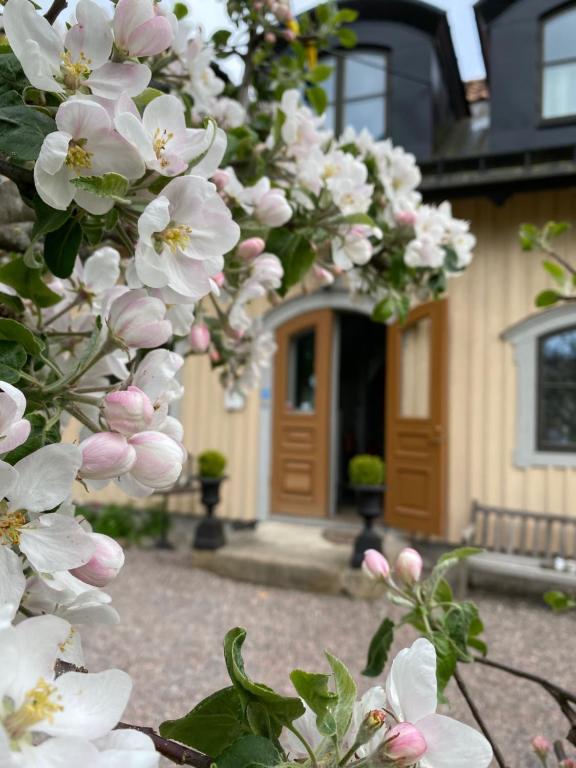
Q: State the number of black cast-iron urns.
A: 2